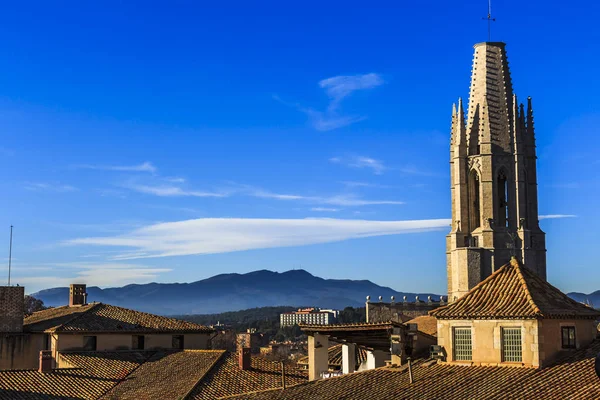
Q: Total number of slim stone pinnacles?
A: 6